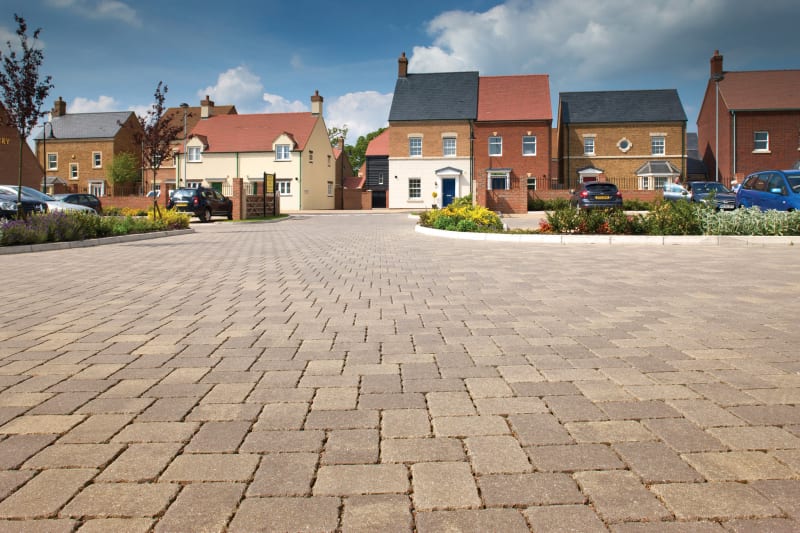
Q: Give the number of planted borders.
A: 2